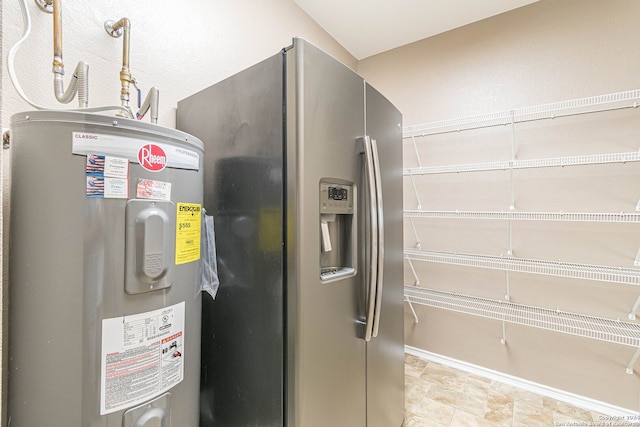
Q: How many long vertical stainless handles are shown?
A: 2